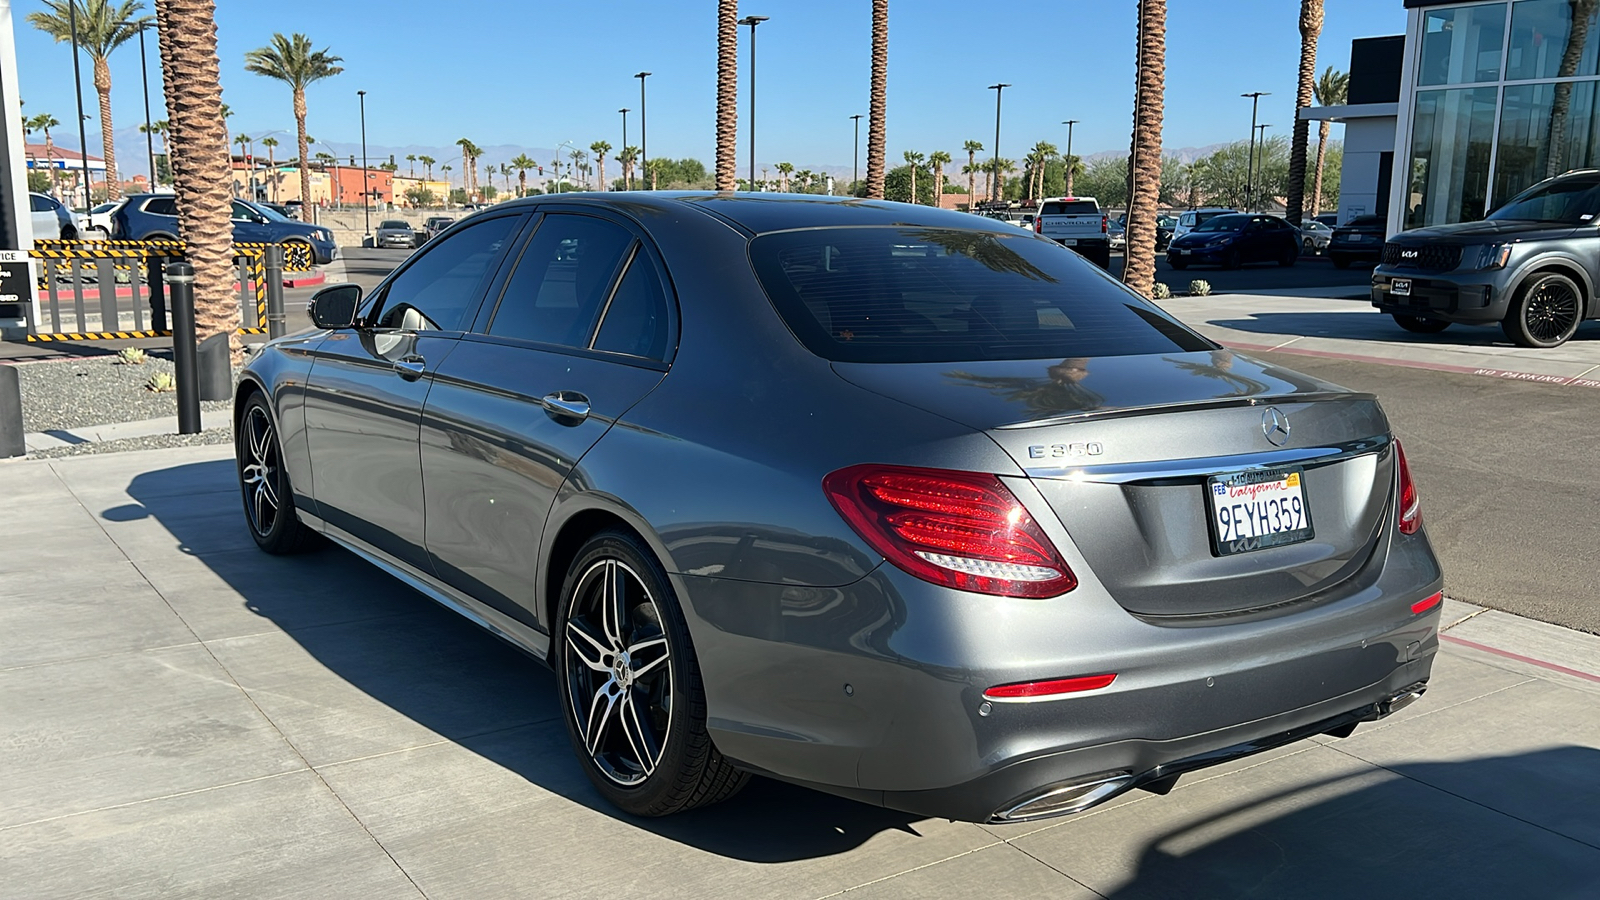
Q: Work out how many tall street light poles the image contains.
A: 11